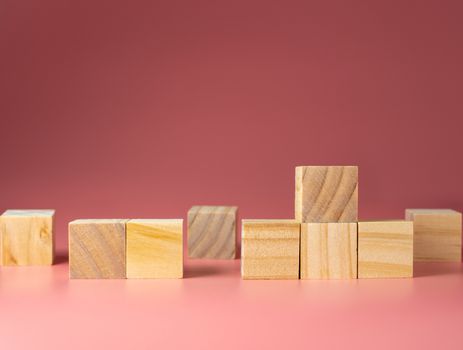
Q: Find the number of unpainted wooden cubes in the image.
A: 9